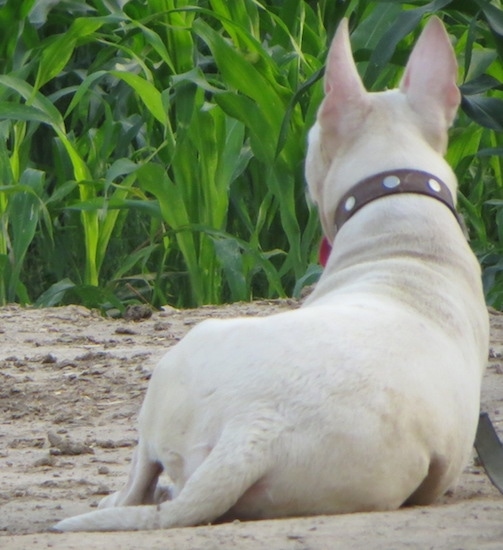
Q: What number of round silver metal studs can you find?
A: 3